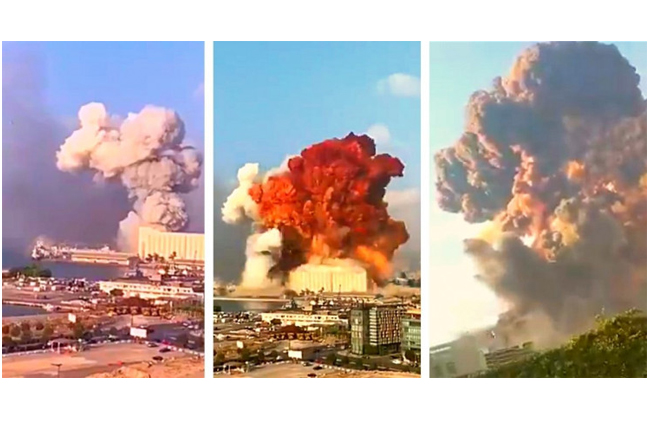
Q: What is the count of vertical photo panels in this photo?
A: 3